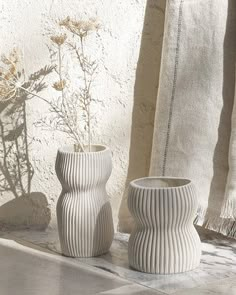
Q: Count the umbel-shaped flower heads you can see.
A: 4